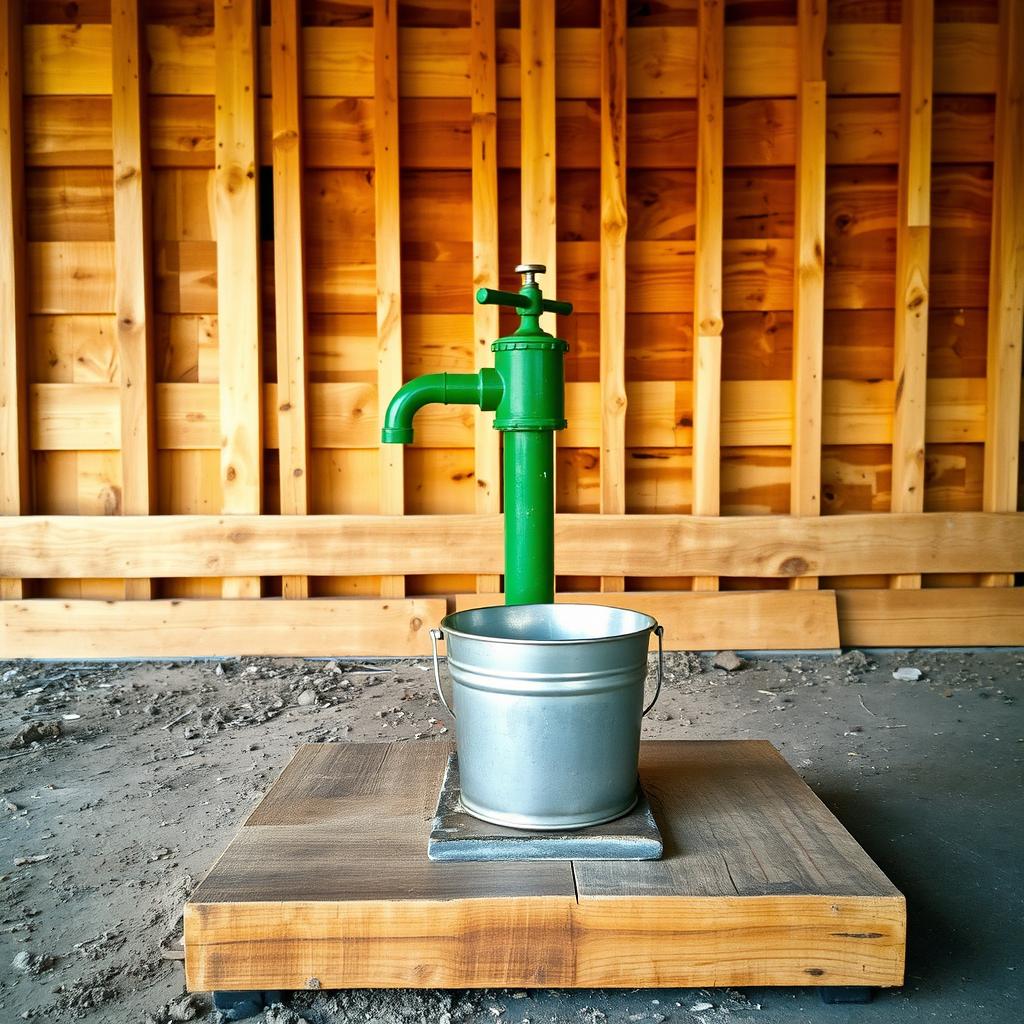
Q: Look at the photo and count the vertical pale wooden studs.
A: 12